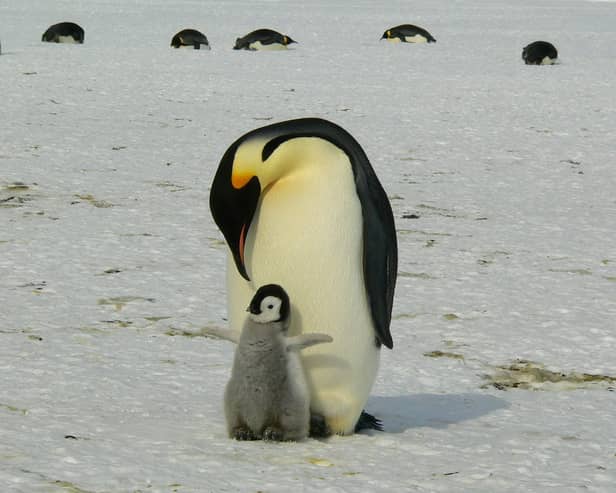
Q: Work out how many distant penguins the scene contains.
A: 5